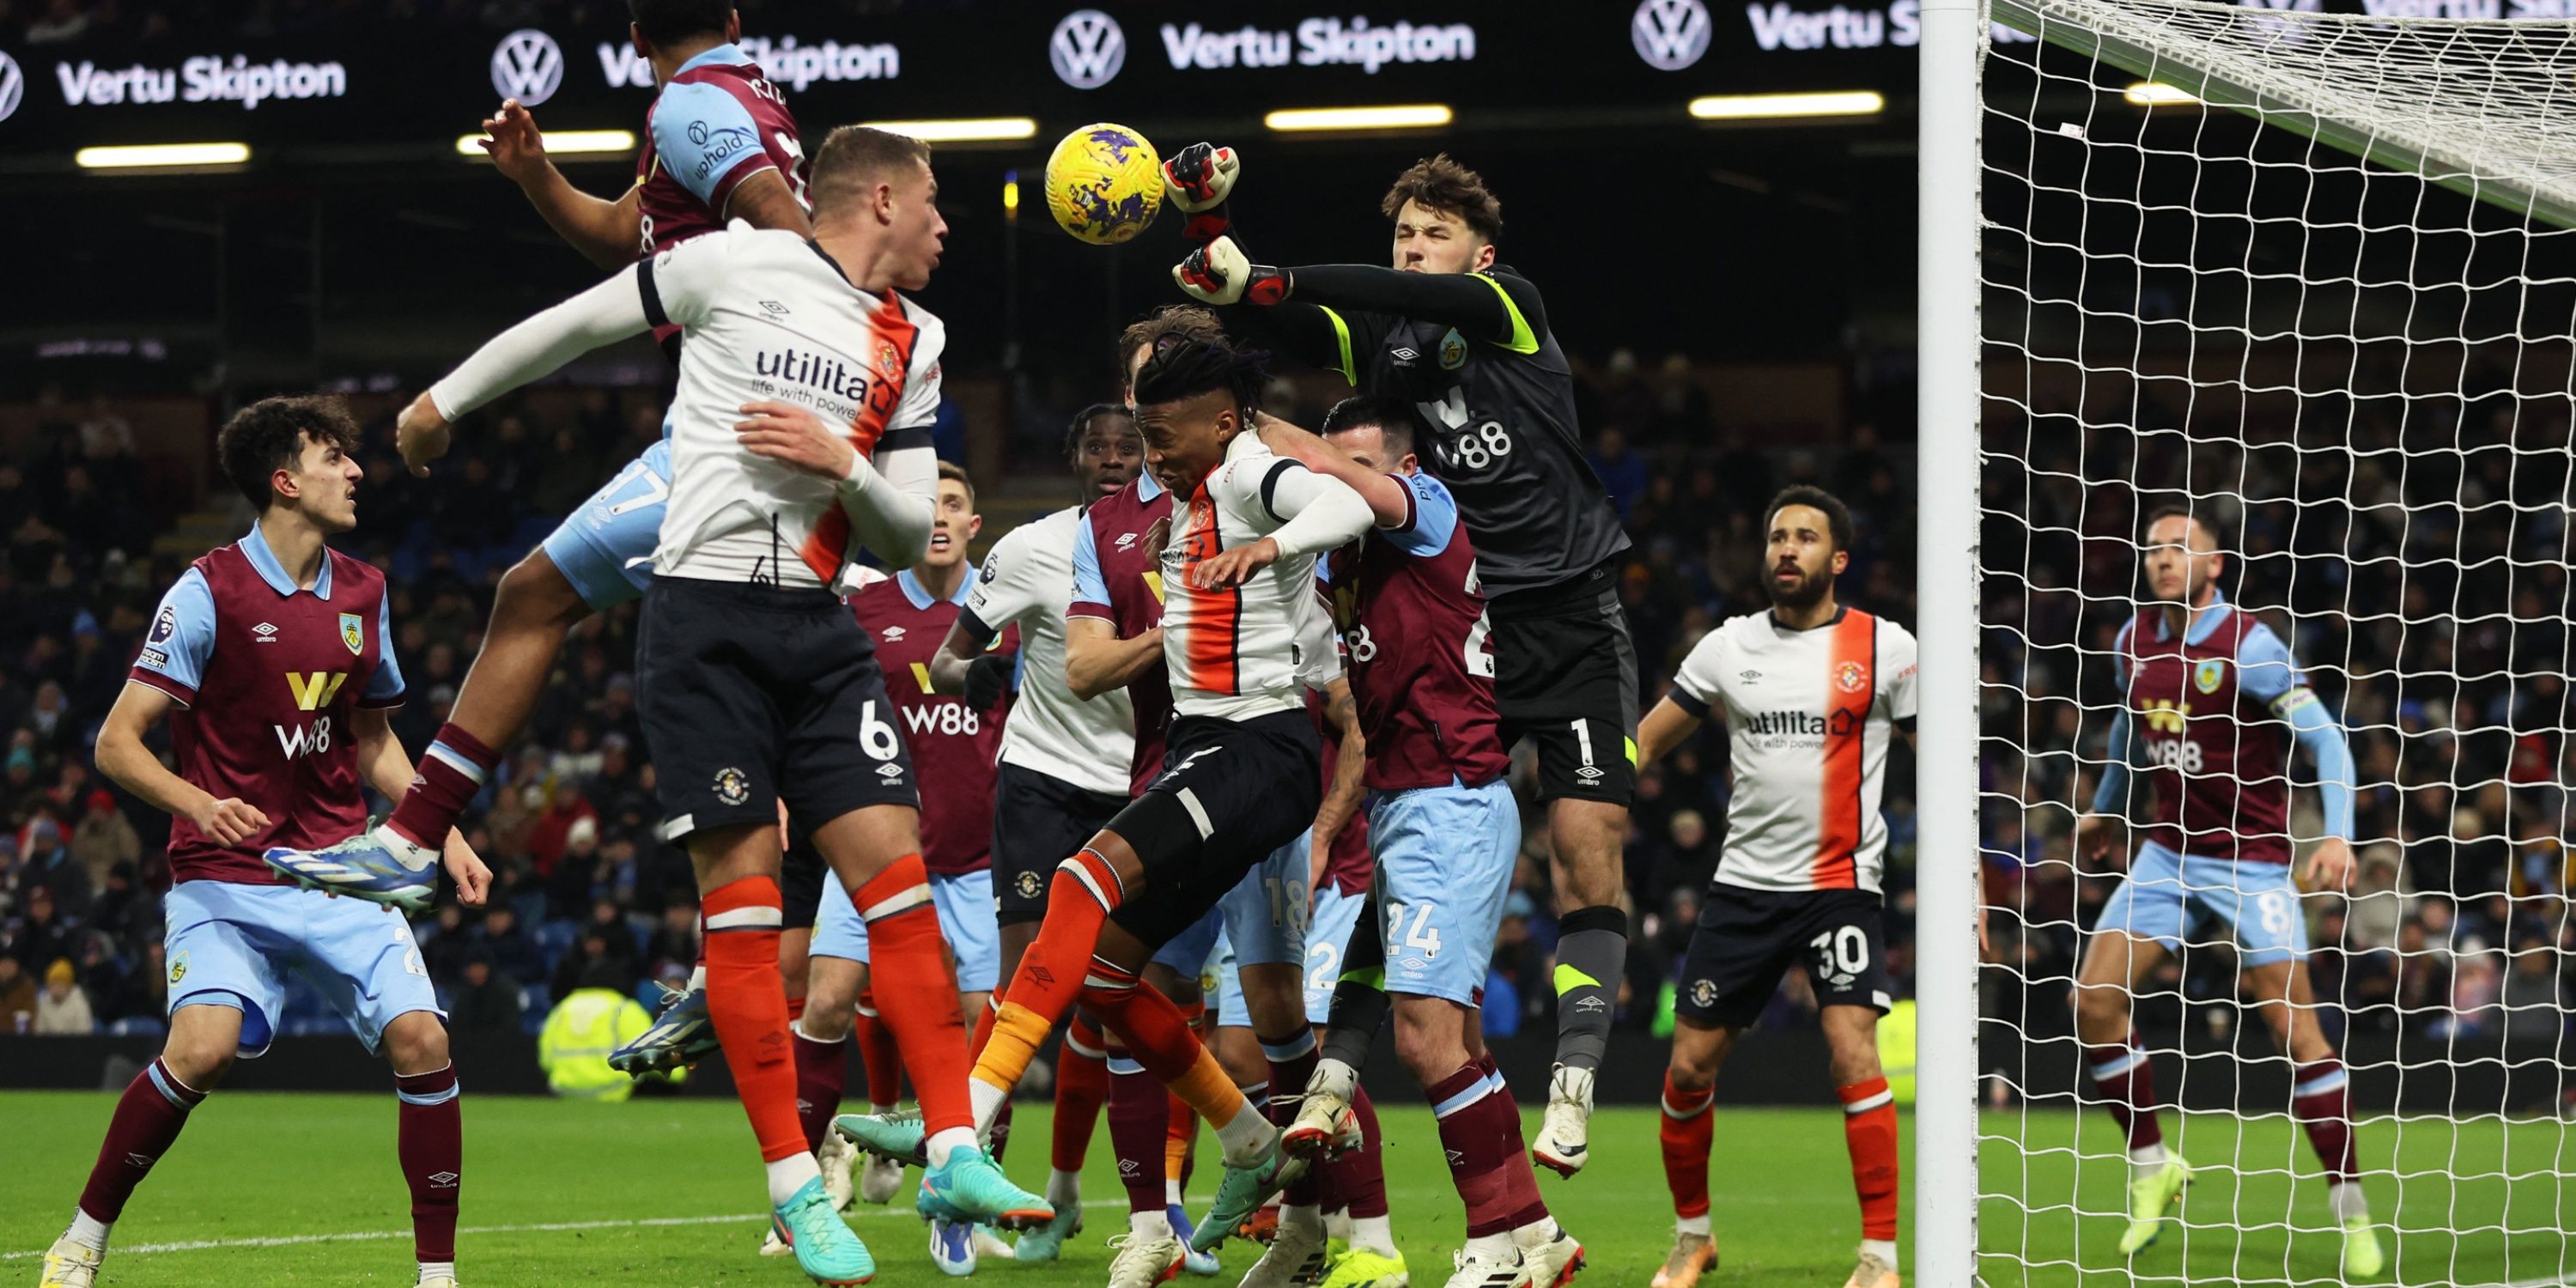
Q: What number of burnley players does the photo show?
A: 8